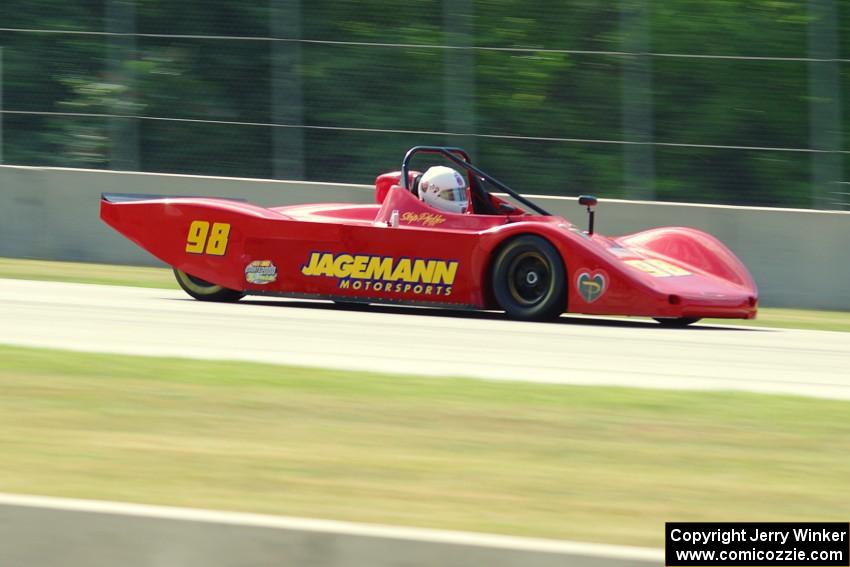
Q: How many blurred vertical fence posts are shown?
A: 5